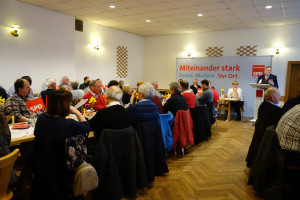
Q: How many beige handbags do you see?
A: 1